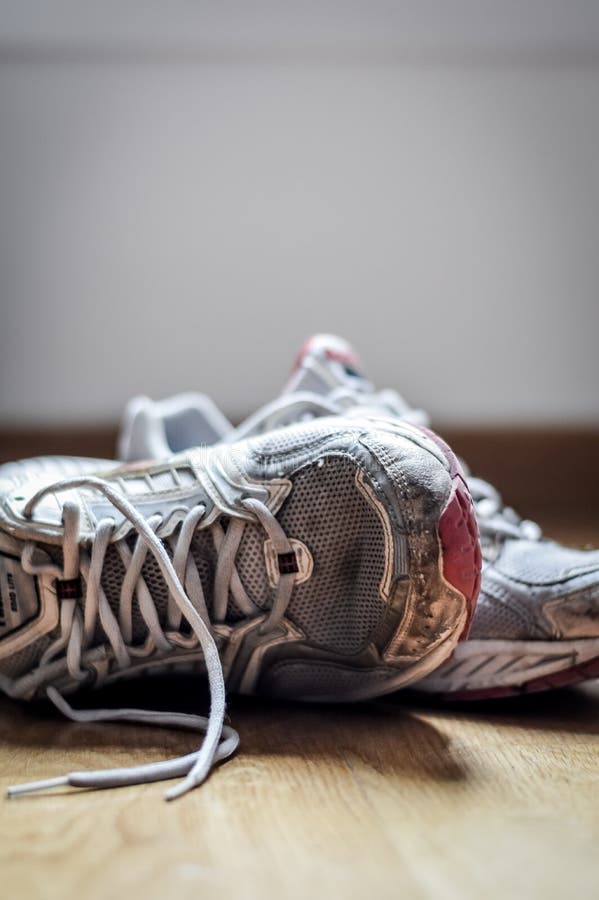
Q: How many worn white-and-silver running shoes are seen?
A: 2